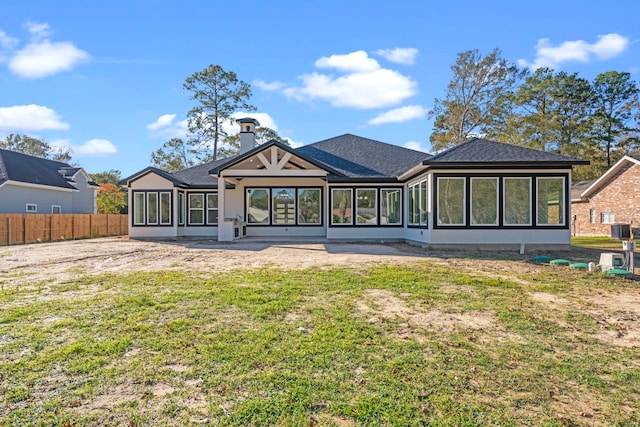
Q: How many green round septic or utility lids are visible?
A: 4